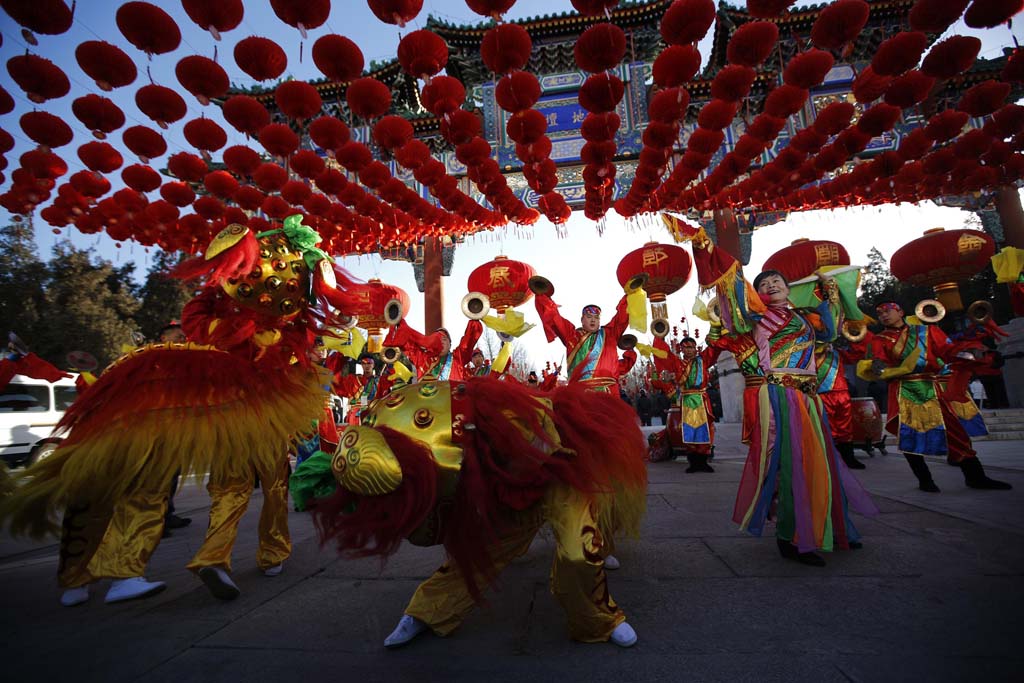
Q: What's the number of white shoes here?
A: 7